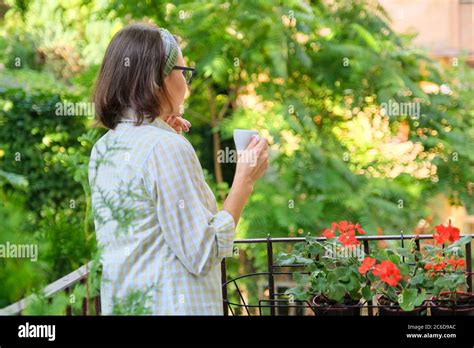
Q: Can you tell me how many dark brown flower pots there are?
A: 3